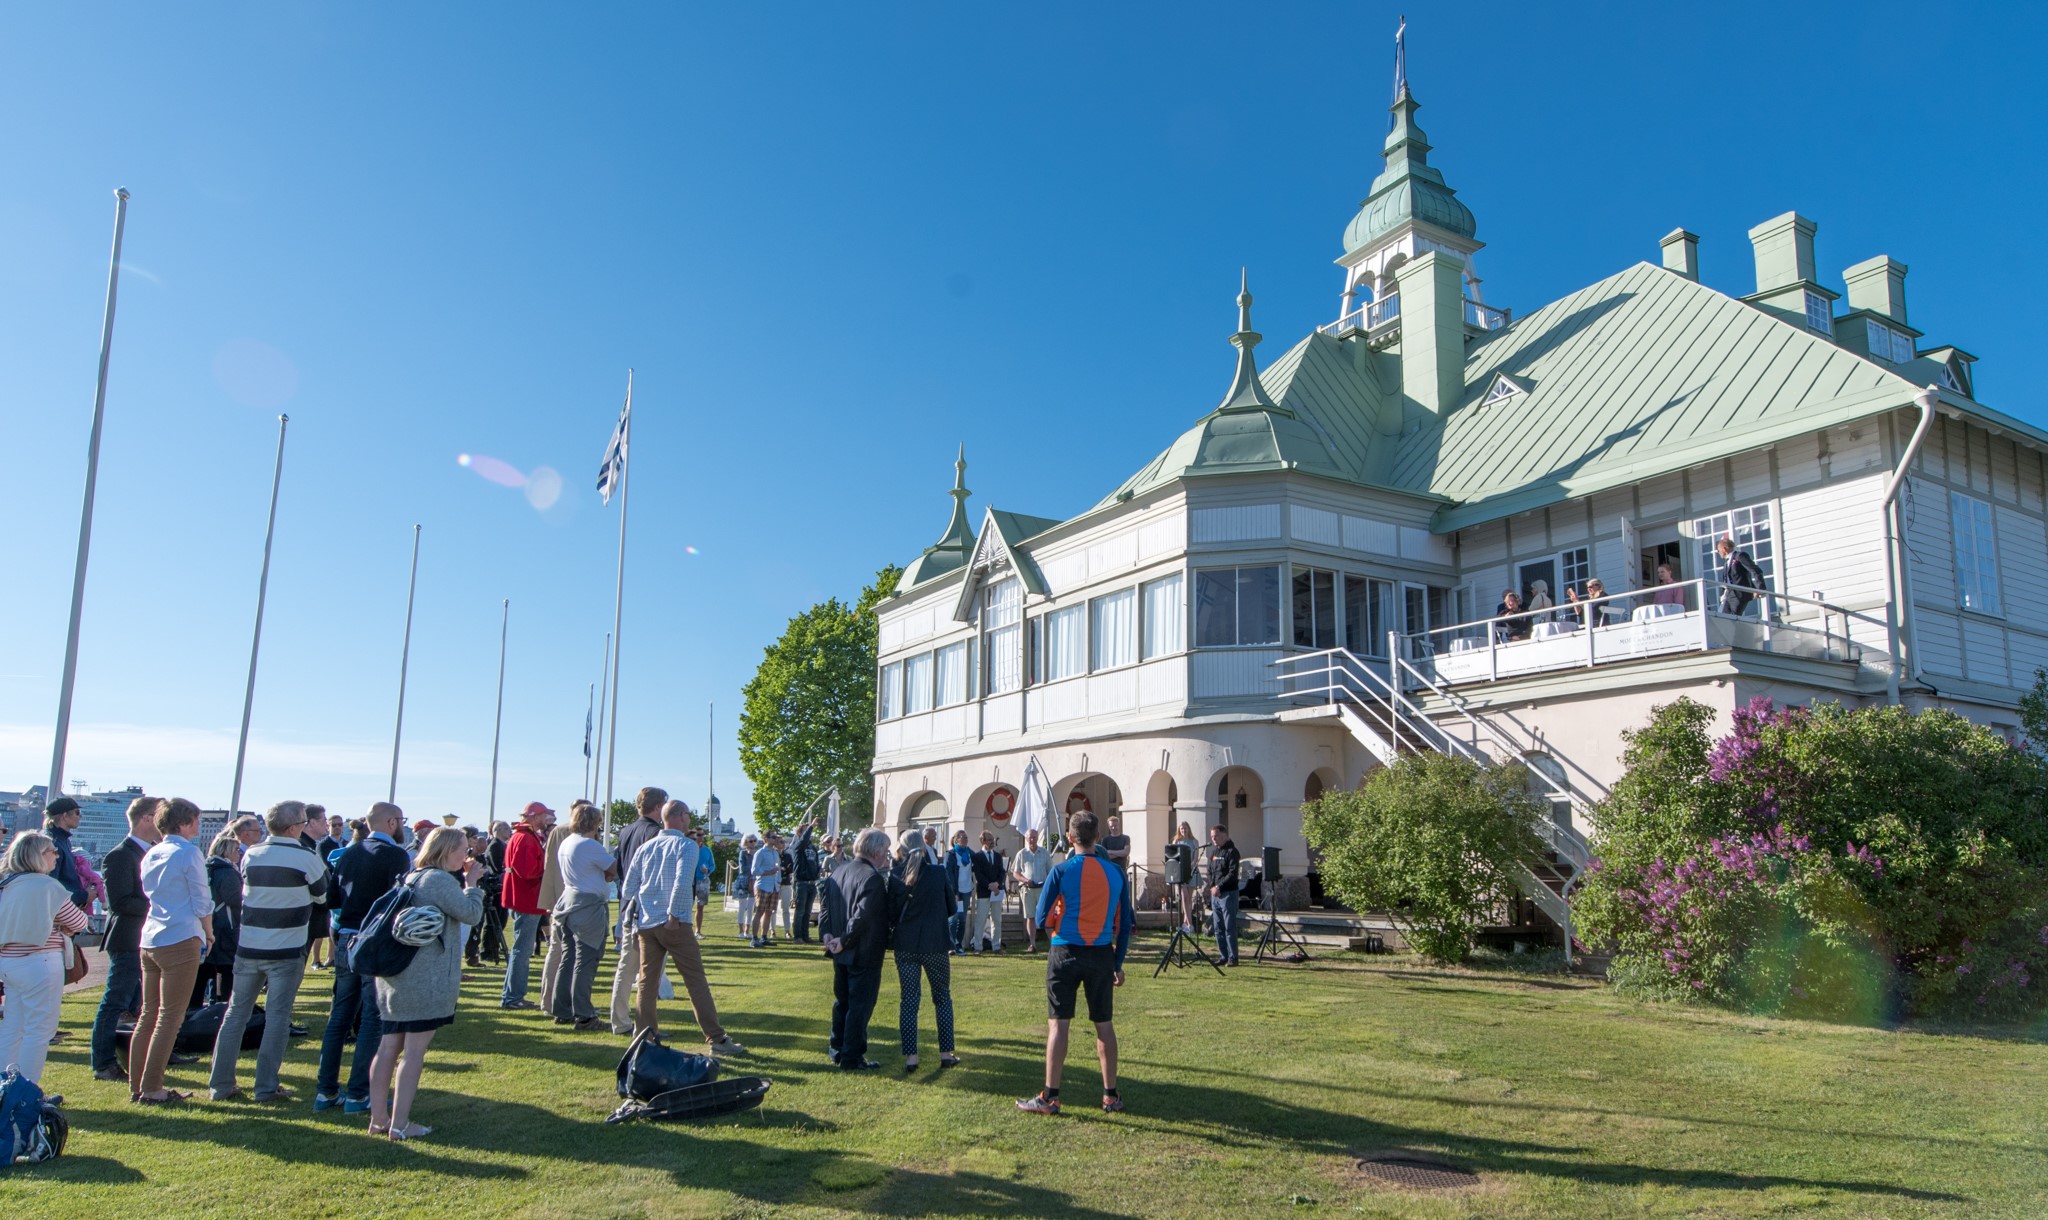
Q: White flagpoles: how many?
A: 8